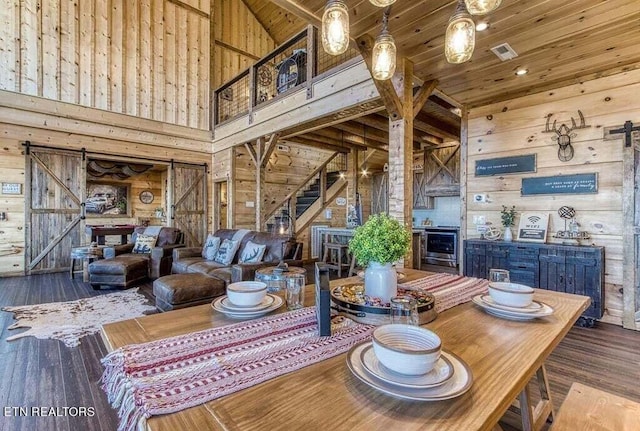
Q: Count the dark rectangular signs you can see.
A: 2